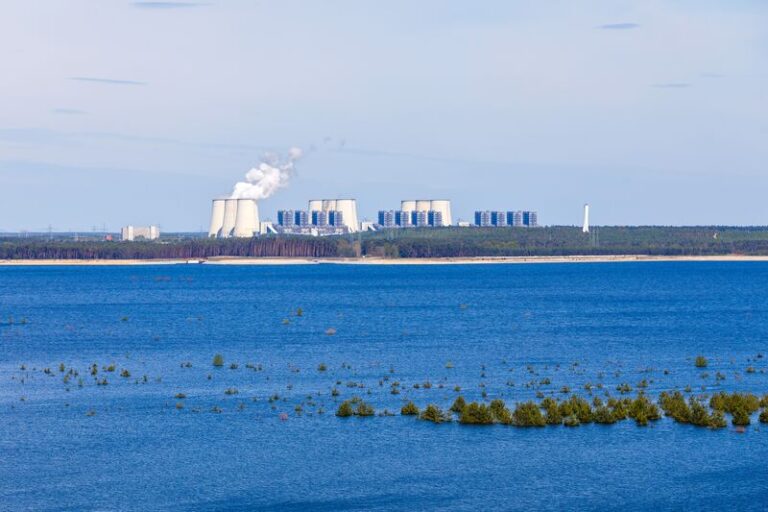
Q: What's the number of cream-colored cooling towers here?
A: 9